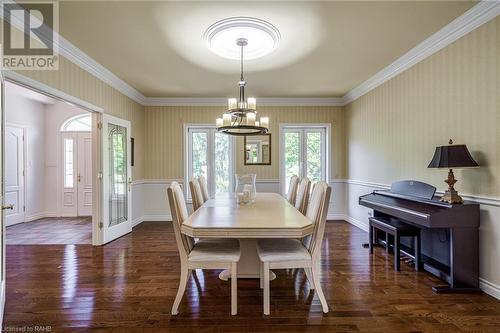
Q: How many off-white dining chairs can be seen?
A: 6